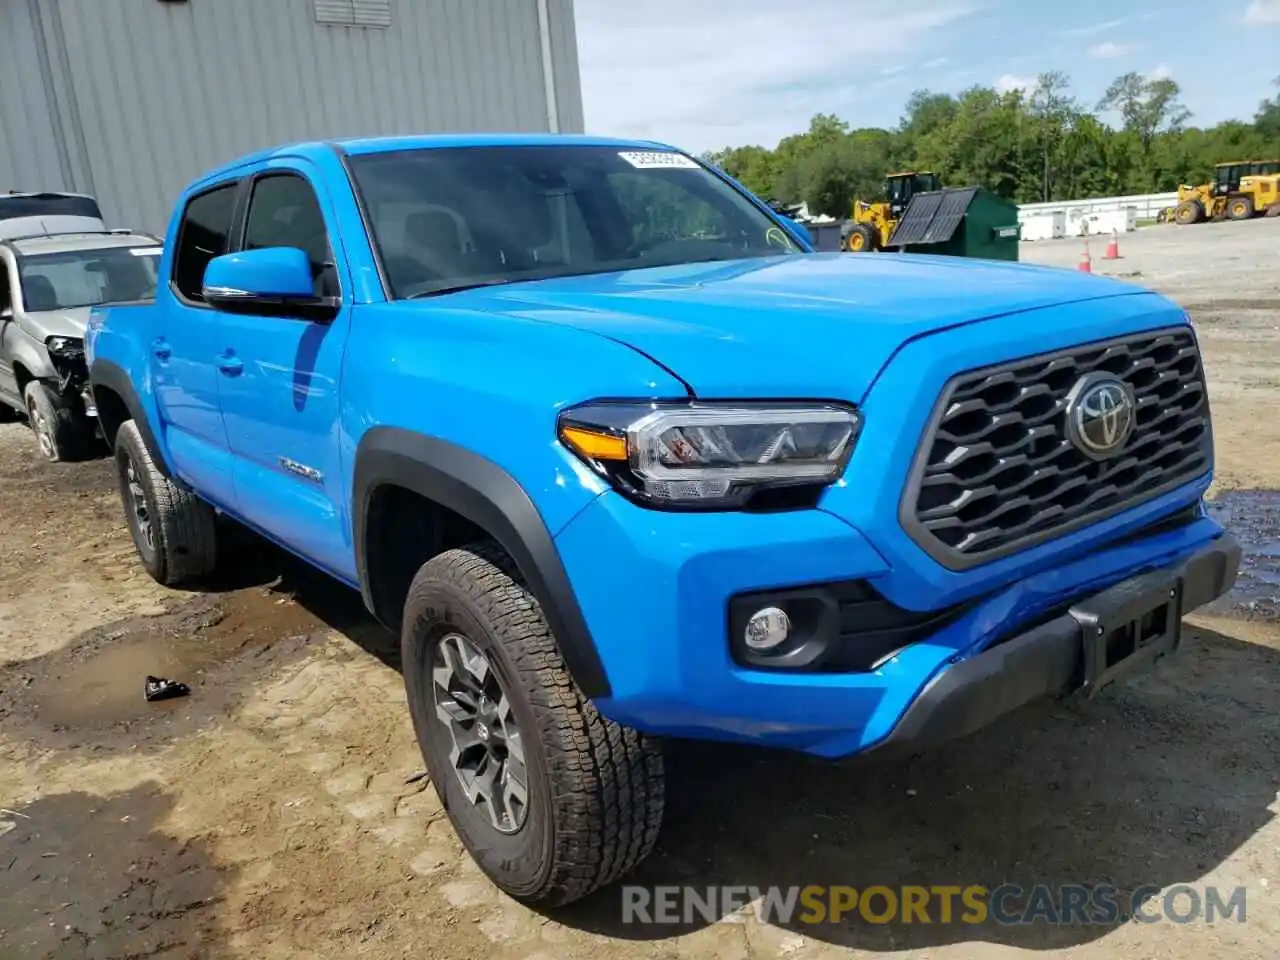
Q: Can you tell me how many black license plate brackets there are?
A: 1